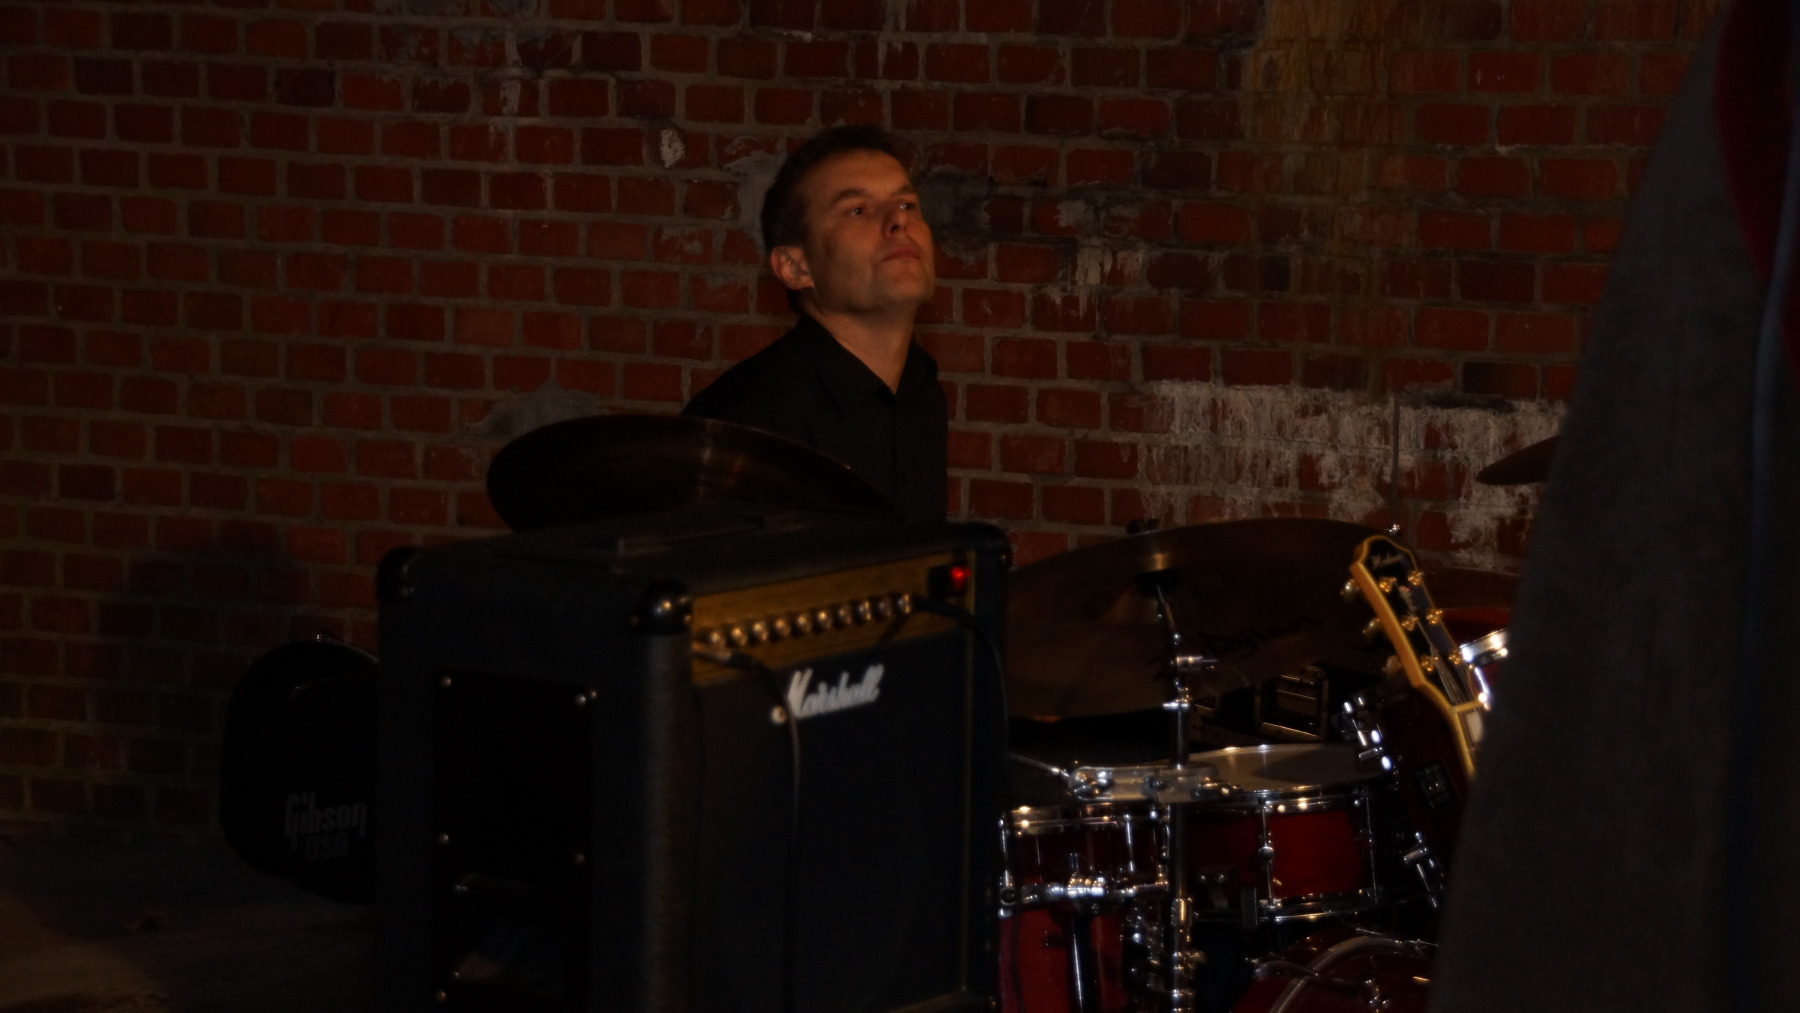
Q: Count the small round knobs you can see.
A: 10